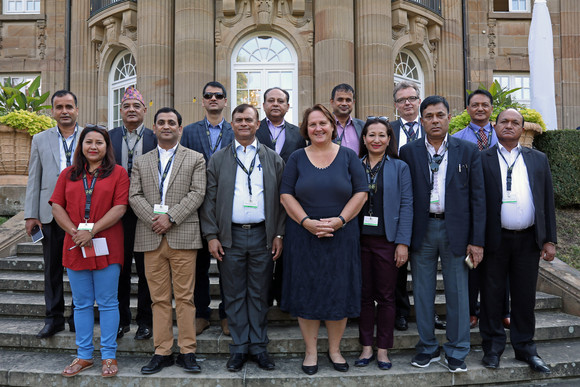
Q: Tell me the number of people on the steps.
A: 14